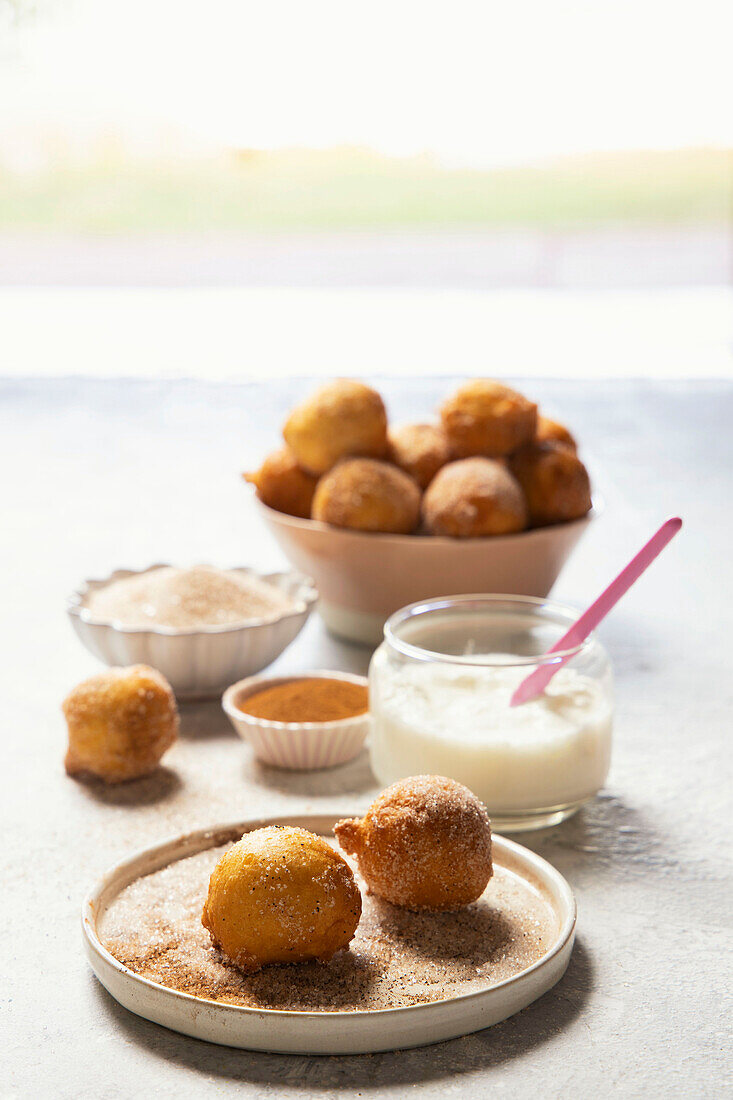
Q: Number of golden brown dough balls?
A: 11